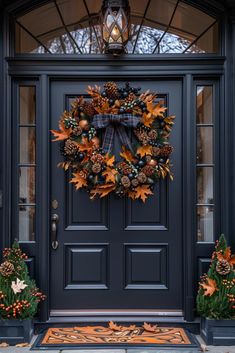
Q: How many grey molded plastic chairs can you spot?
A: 0